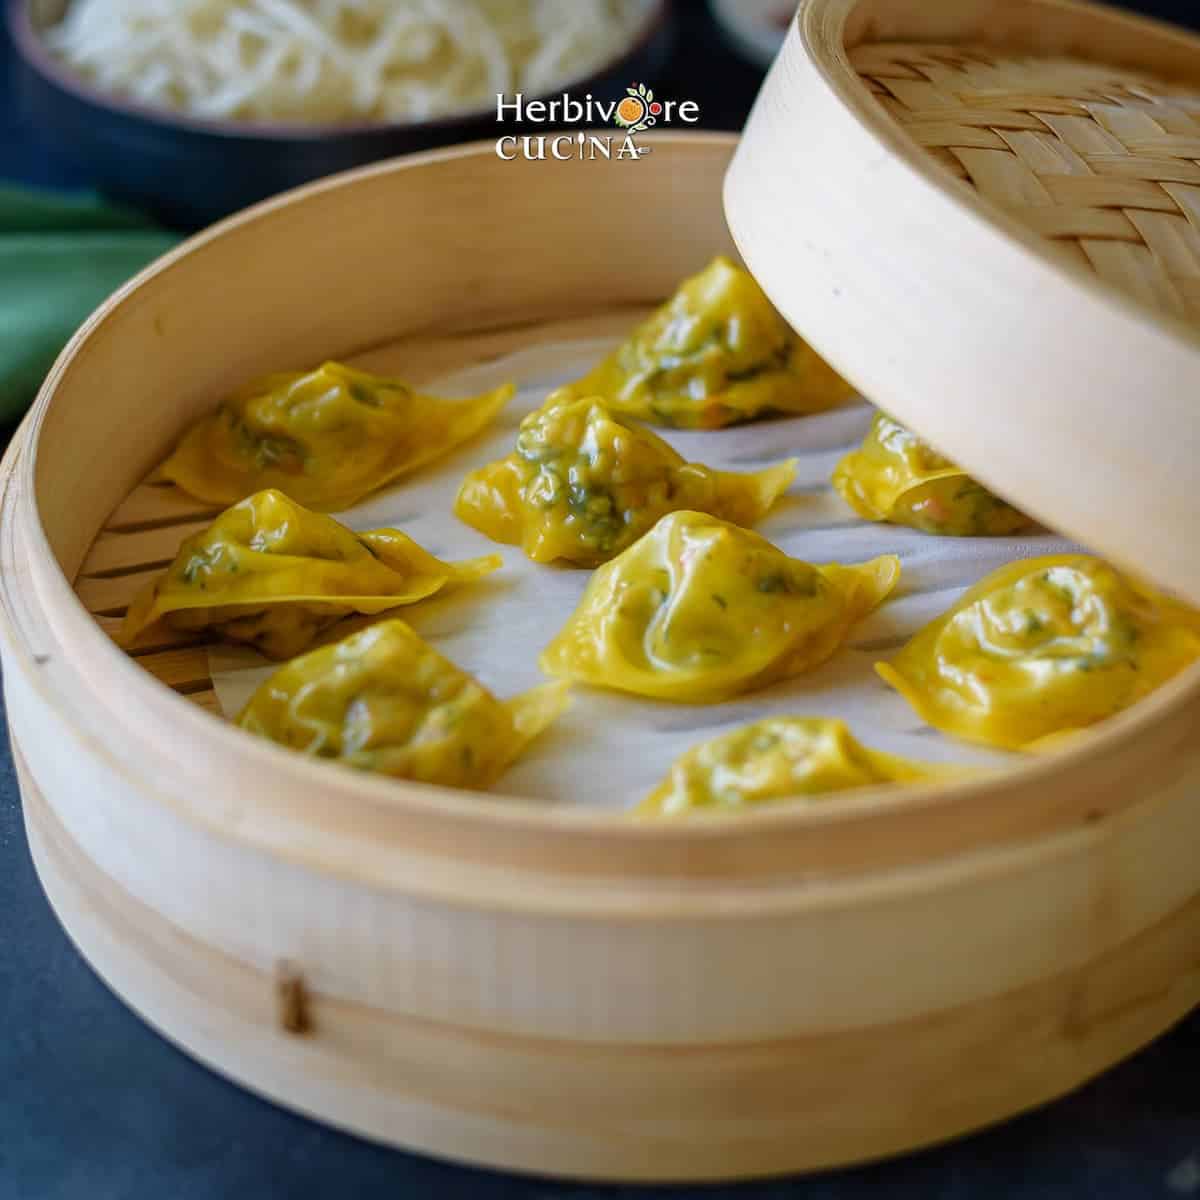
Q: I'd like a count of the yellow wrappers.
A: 9